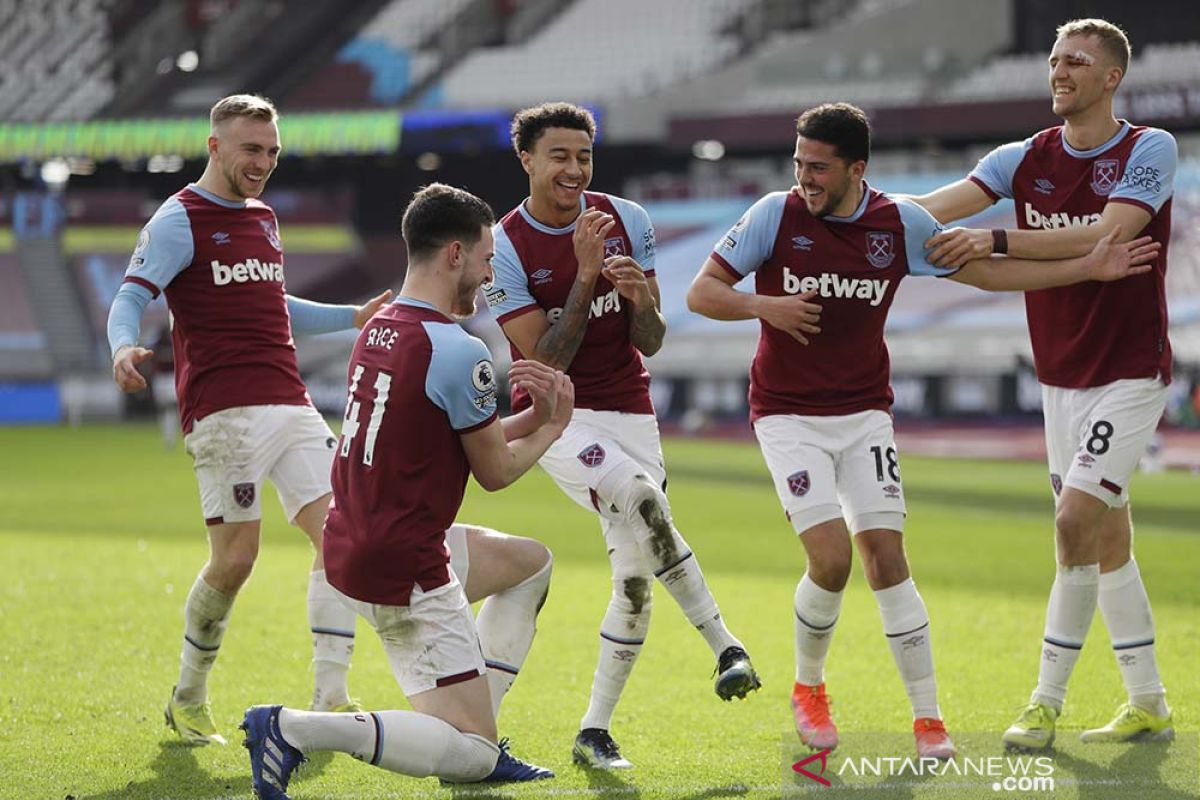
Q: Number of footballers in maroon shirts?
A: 5